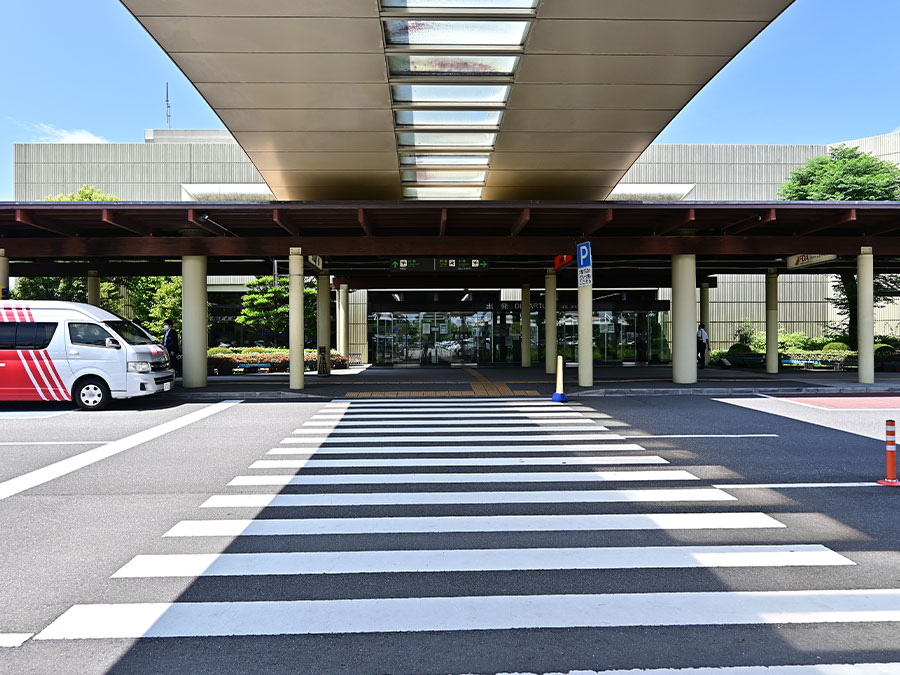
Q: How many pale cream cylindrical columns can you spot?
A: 13